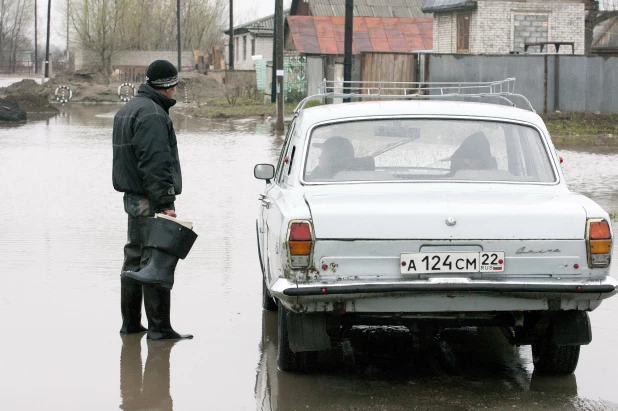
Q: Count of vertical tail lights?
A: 2